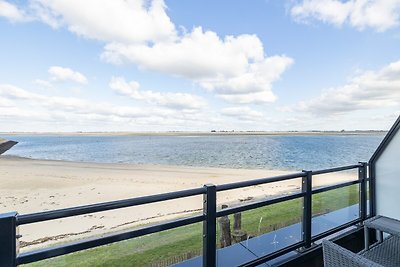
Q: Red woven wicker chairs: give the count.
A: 0